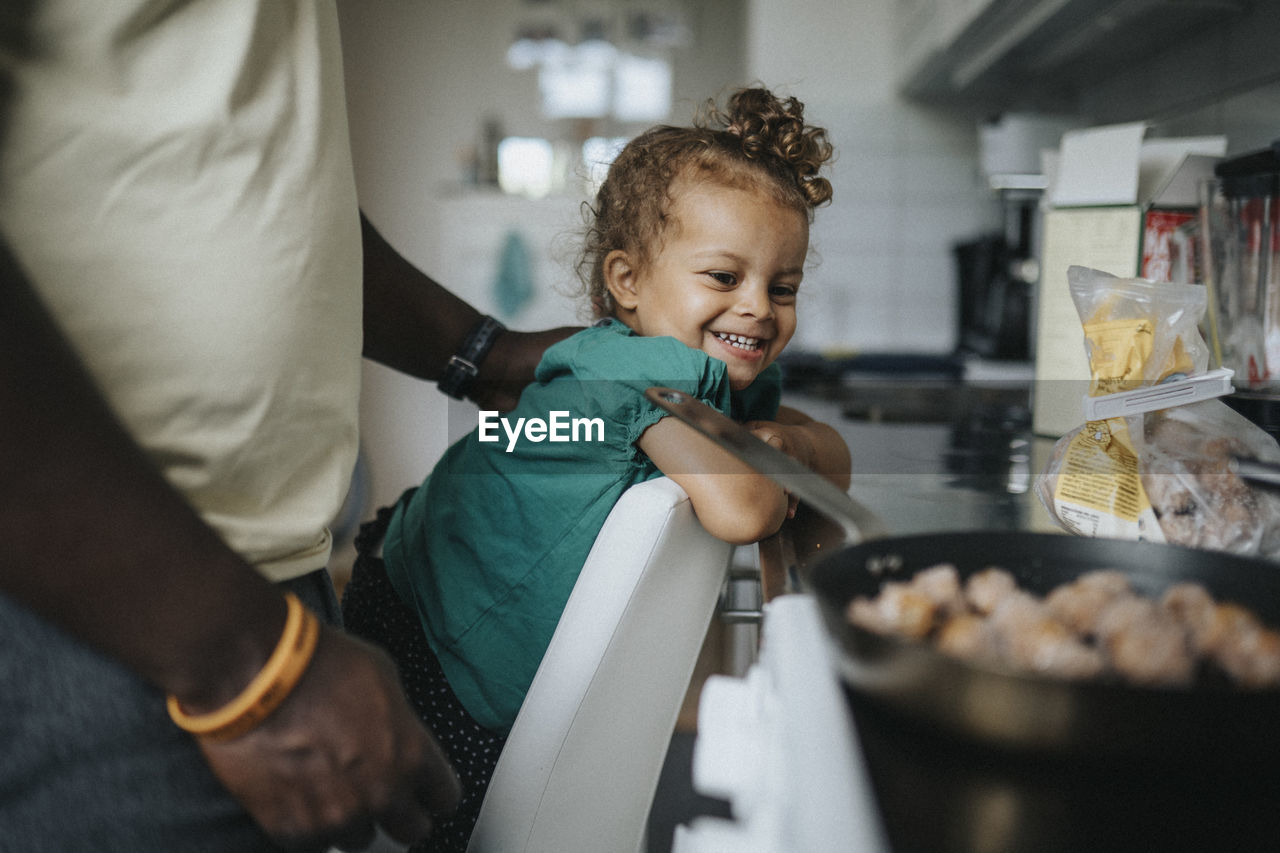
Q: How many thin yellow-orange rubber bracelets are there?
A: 1